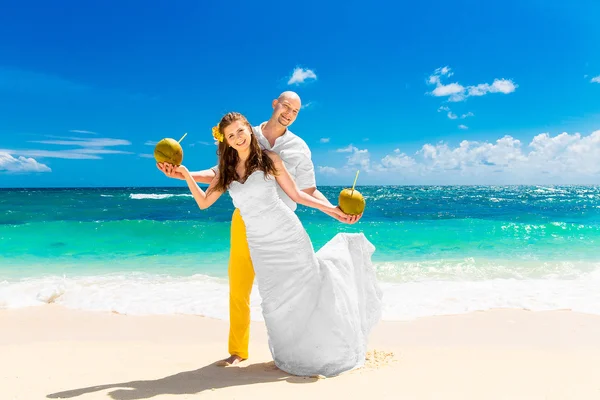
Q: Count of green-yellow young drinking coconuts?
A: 2